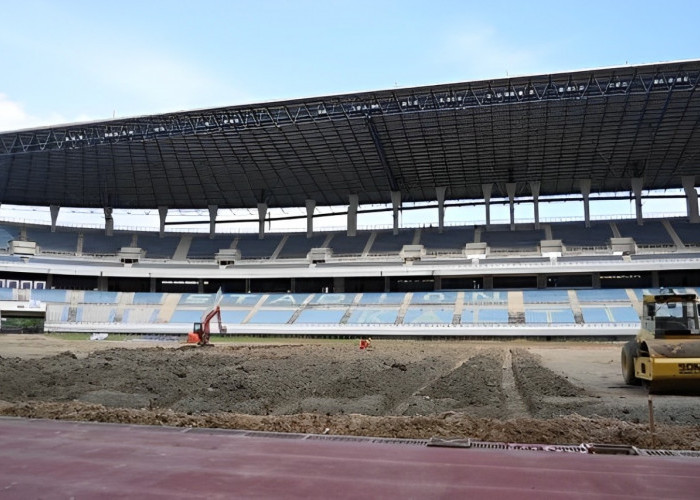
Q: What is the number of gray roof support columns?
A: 15